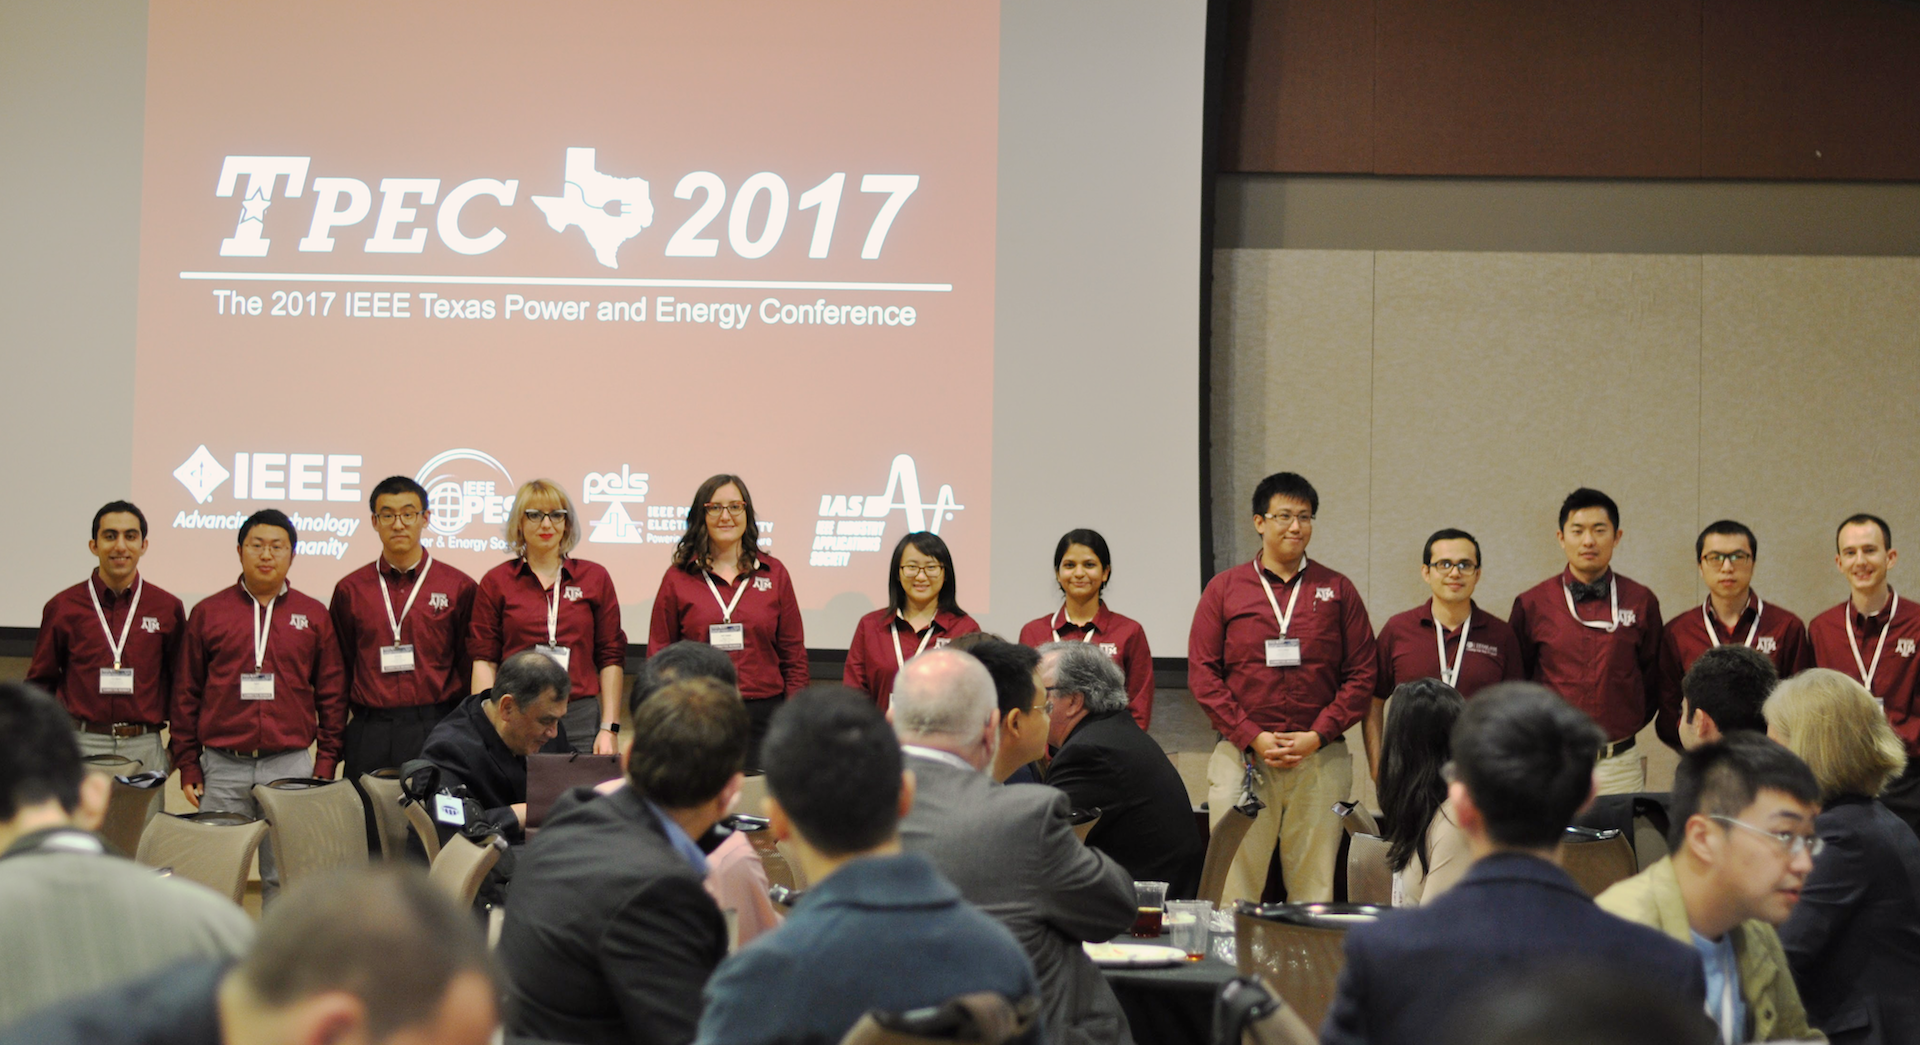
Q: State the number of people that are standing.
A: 12